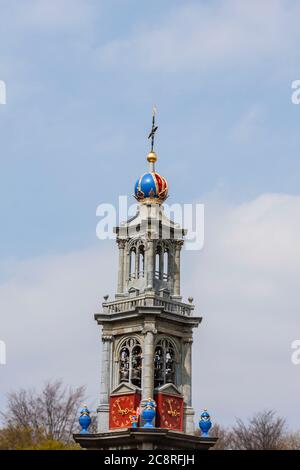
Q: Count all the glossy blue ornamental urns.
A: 3